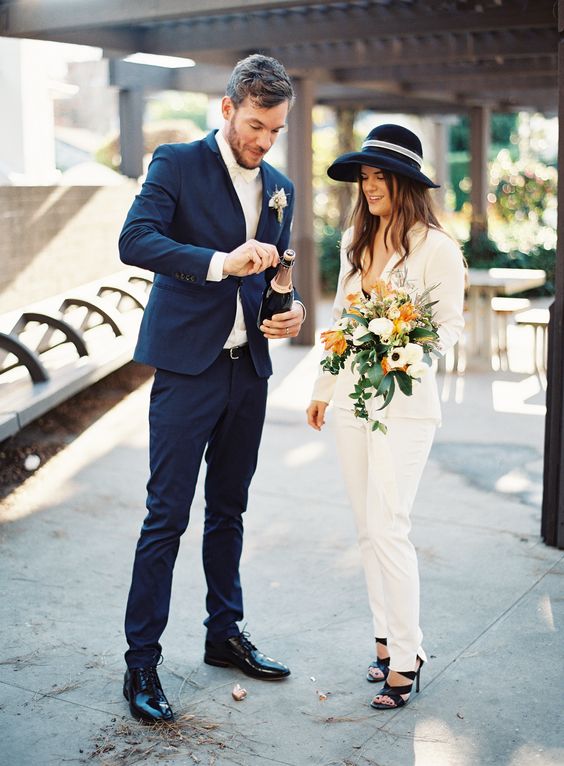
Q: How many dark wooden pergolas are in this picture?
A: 1